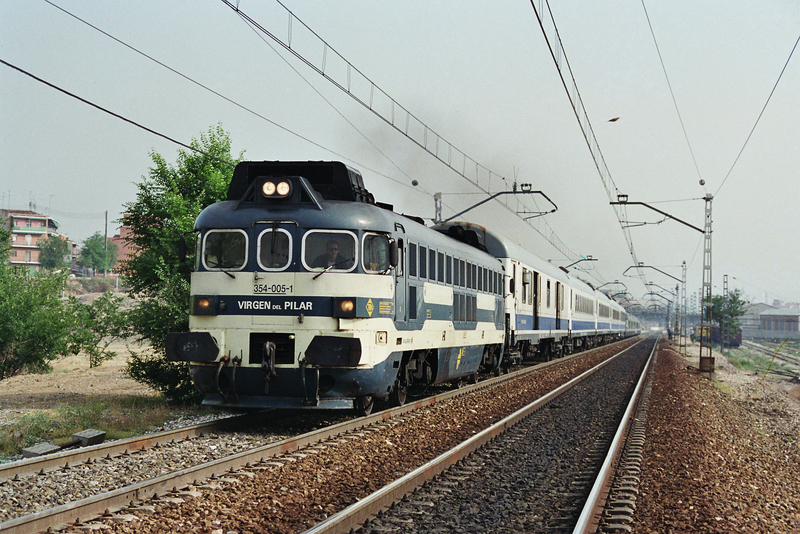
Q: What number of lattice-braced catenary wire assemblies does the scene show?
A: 2